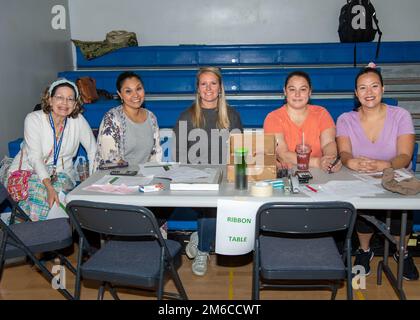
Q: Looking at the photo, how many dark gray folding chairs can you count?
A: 3